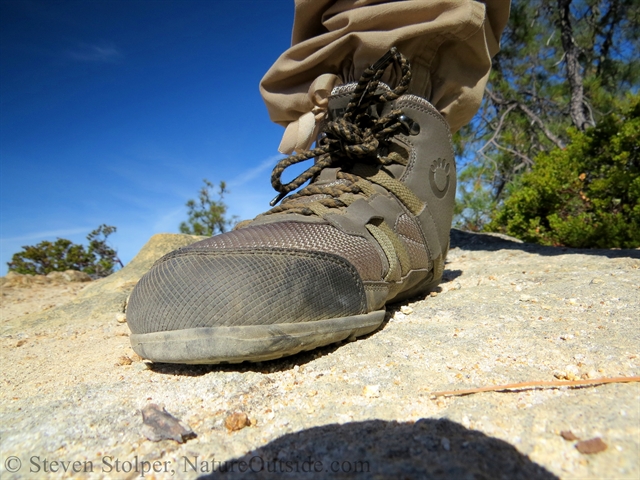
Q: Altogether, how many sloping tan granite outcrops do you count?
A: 1